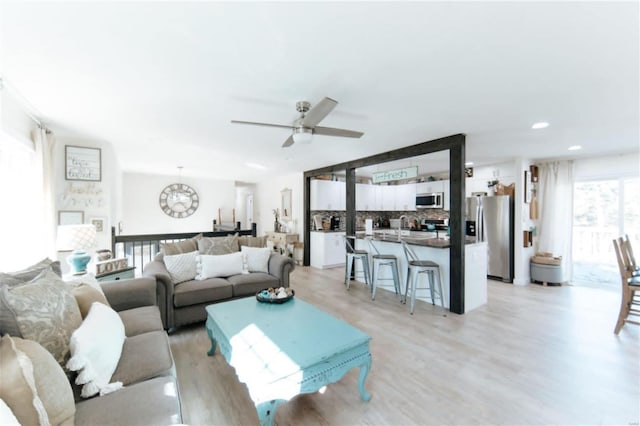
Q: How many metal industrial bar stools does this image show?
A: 3